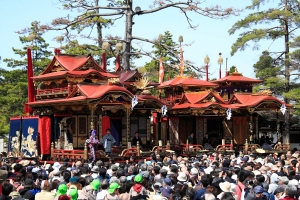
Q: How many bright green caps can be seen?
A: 5